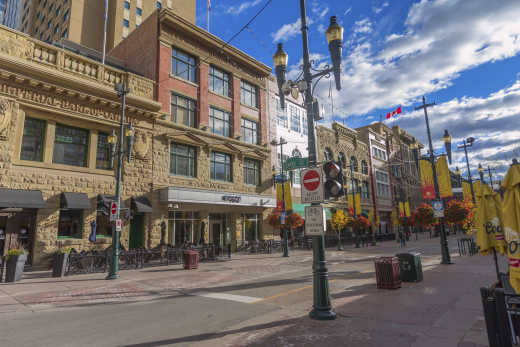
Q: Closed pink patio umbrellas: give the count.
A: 0